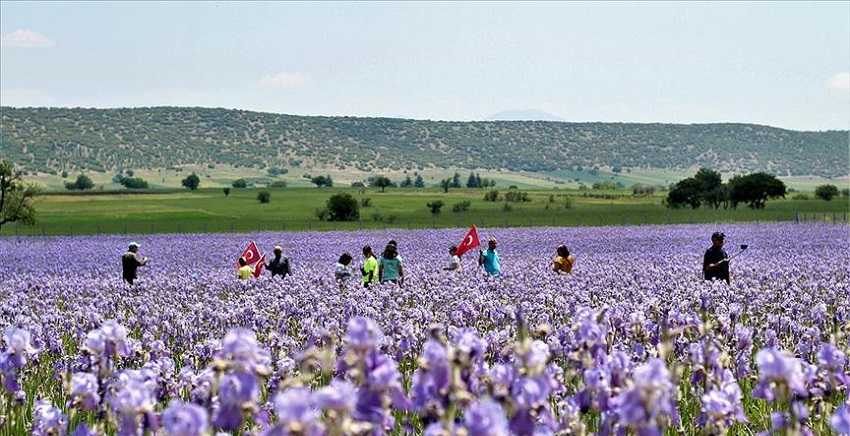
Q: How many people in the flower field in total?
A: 11